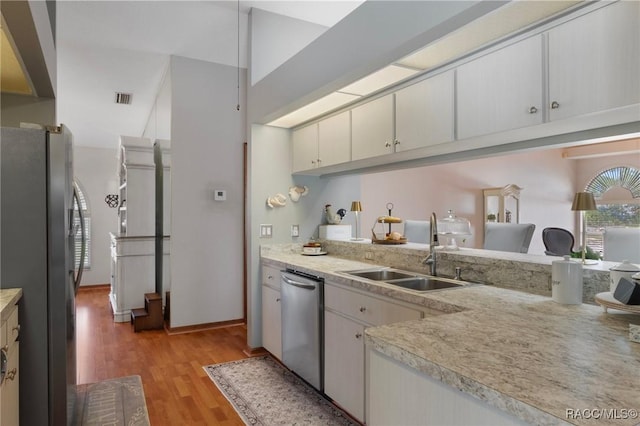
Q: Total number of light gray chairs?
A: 3